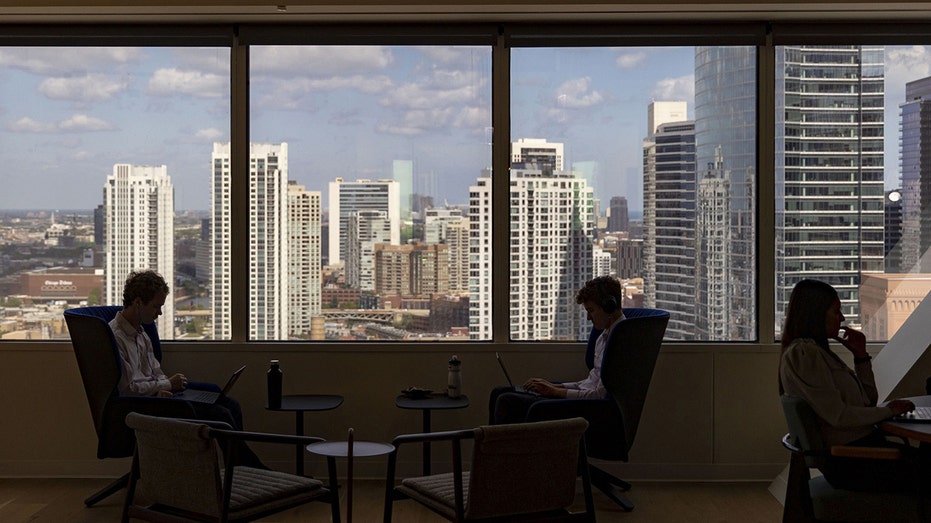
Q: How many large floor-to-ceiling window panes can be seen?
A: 4